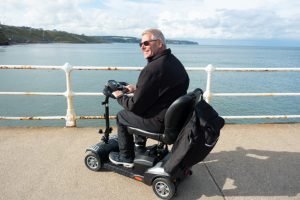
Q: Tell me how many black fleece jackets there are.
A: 1